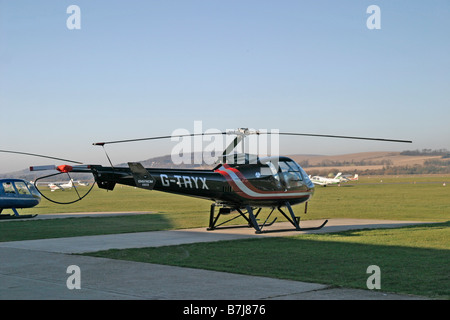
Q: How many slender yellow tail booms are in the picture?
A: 0